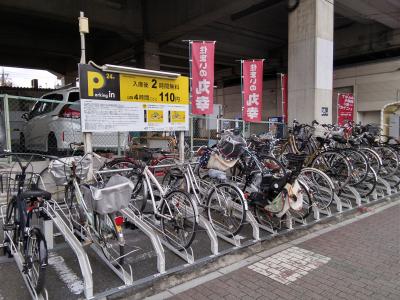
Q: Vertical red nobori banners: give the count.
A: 4